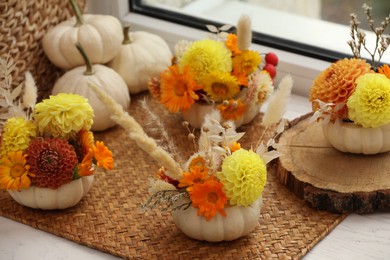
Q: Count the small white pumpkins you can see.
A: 7